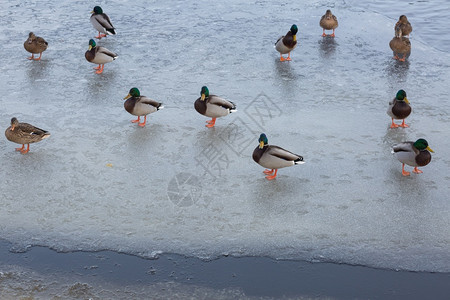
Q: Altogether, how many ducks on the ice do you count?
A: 13